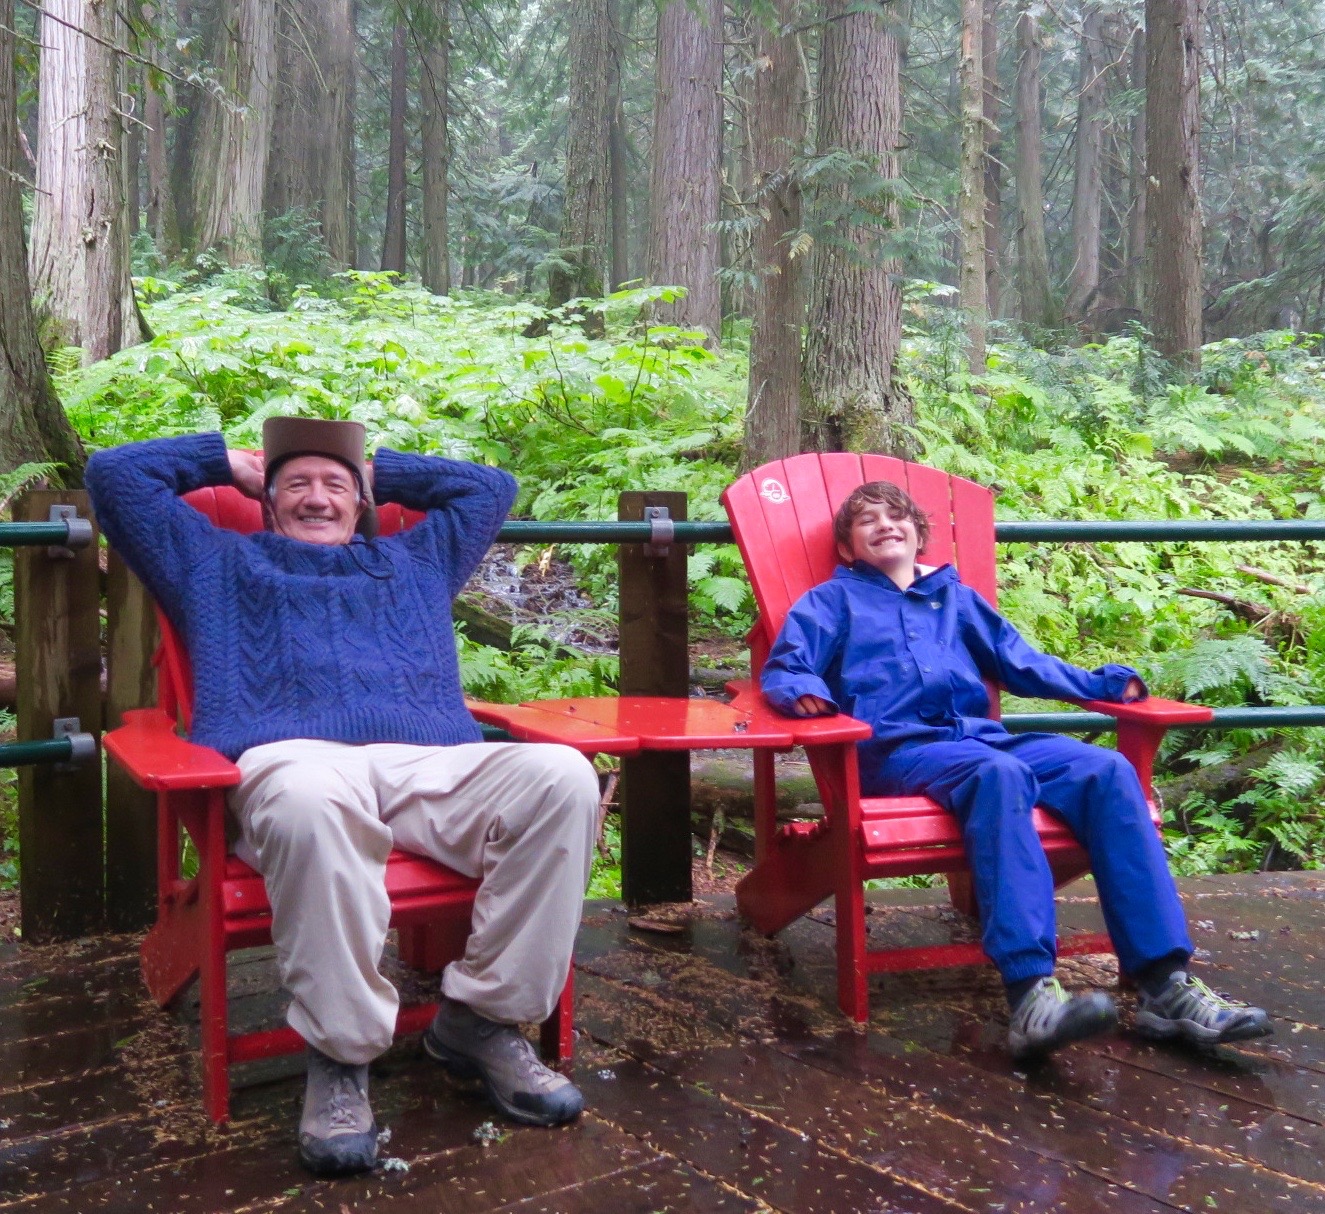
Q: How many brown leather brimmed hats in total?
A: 1